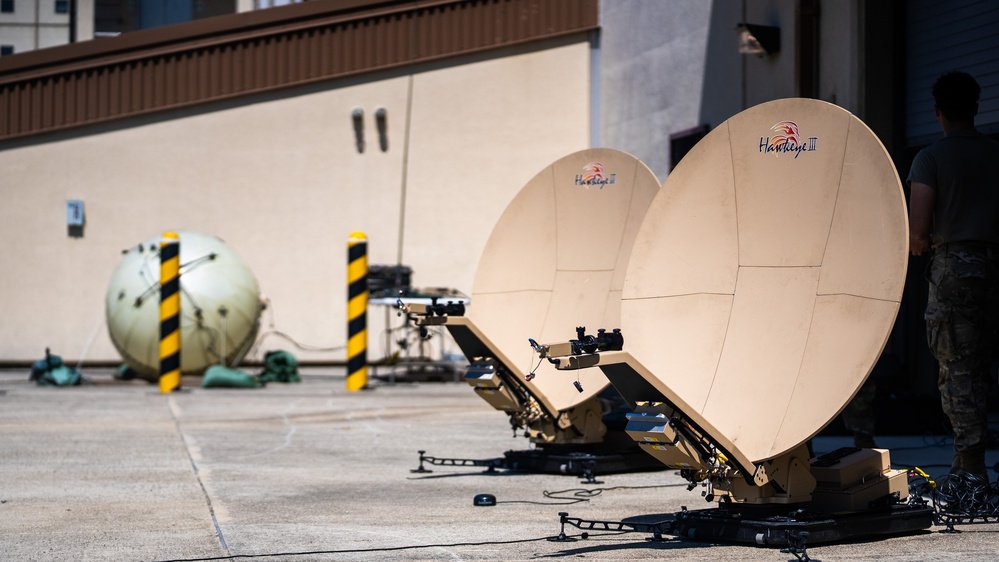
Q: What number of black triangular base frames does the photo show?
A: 2